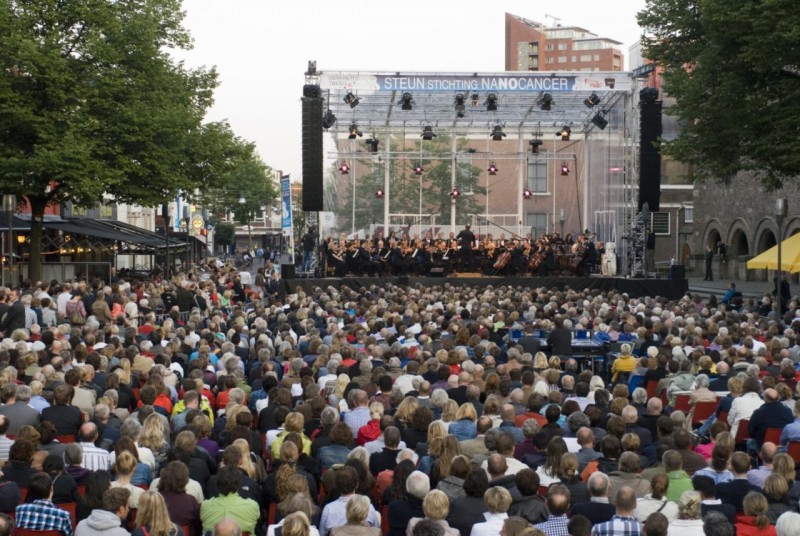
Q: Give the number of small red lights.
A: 7